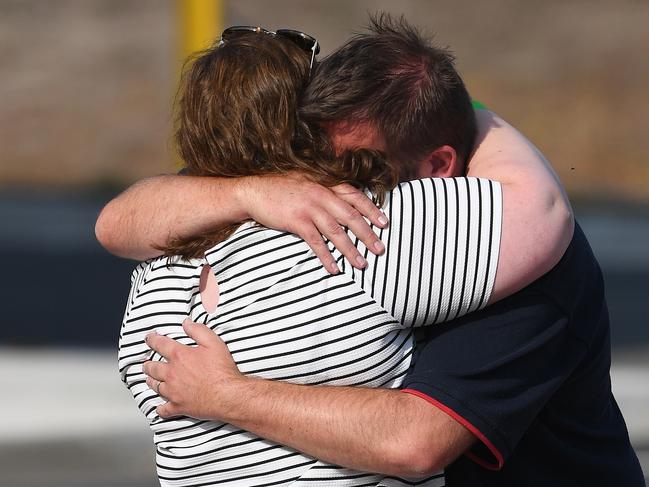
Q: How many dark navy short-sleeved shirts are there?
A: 1